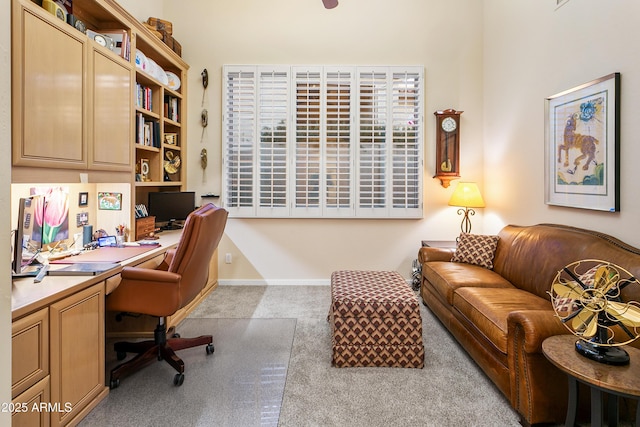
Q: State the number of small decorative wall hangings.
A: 3